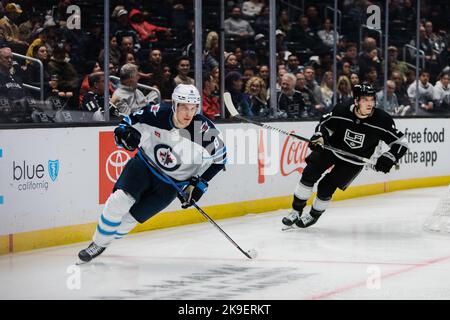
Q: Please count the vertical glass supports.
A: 7